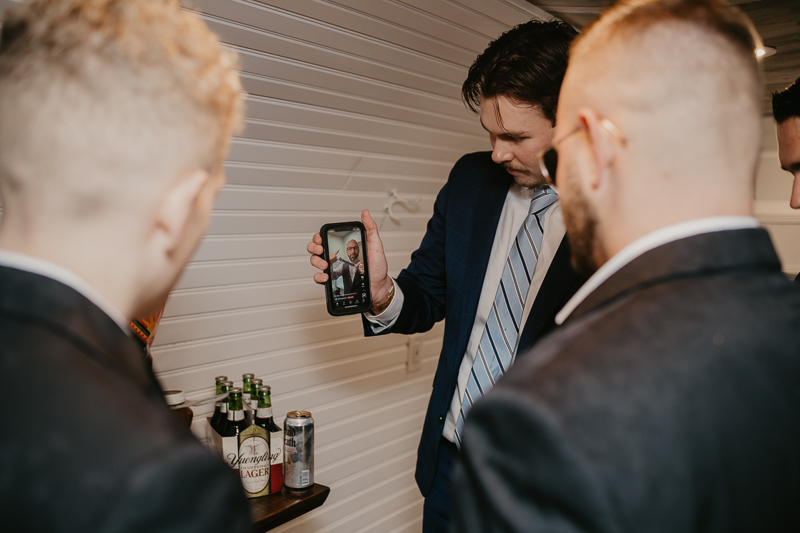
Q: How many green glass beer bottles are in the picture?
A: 6